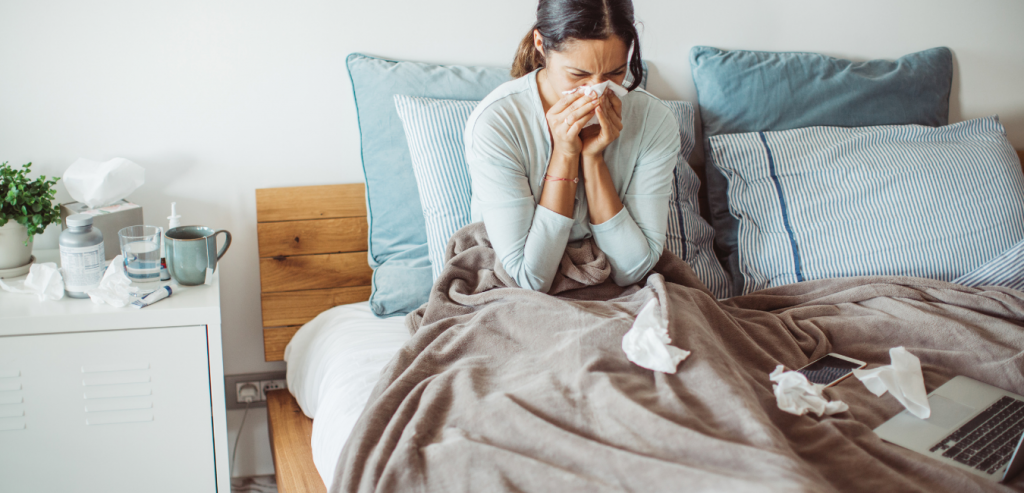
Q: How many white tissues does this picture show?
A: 7